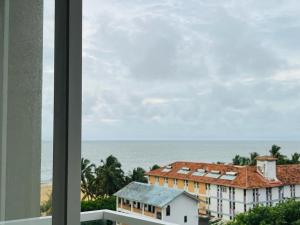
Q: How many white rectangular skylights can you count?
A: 5